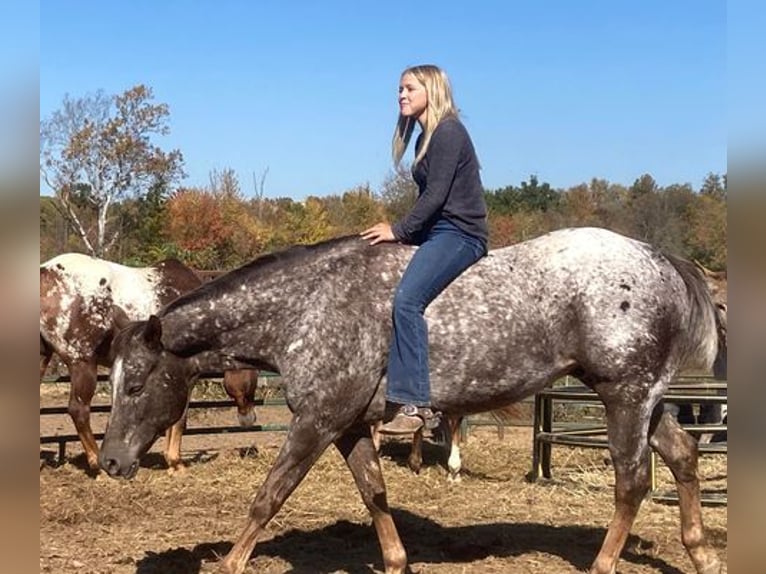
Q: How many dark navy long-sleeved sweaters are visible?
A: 1